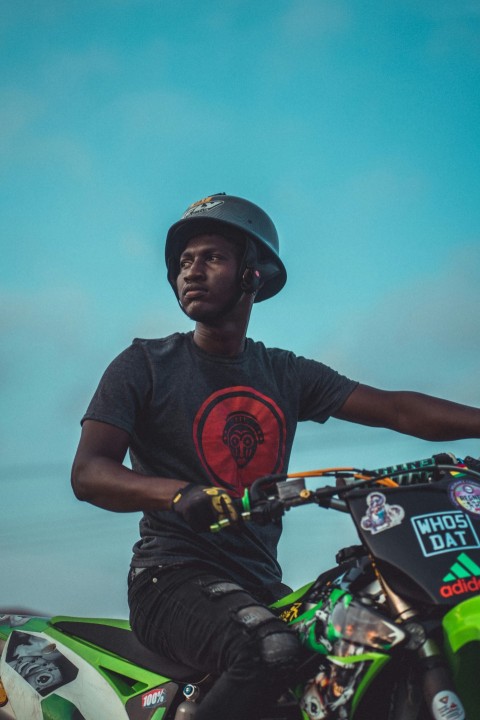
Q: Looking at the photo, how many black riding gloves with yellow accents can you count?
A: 1